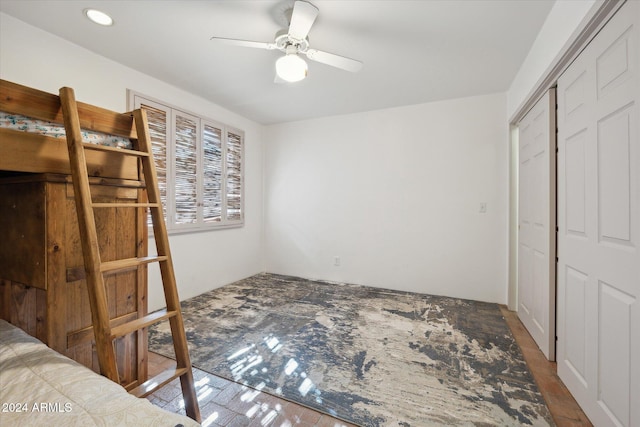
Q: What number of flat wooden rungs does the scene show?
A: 5